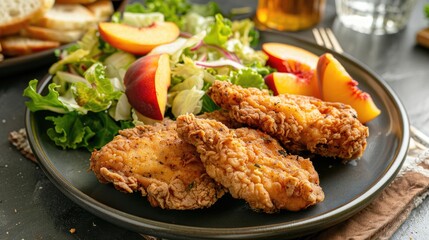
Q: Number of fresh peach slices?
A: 5